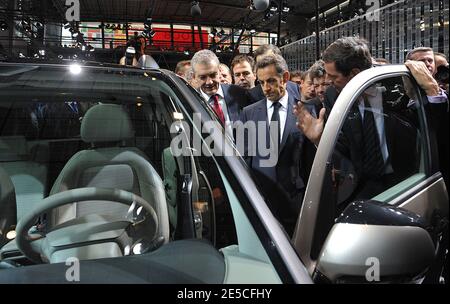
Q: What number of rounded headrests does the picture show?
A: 1